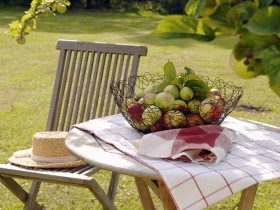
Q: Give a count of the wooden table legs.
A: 3